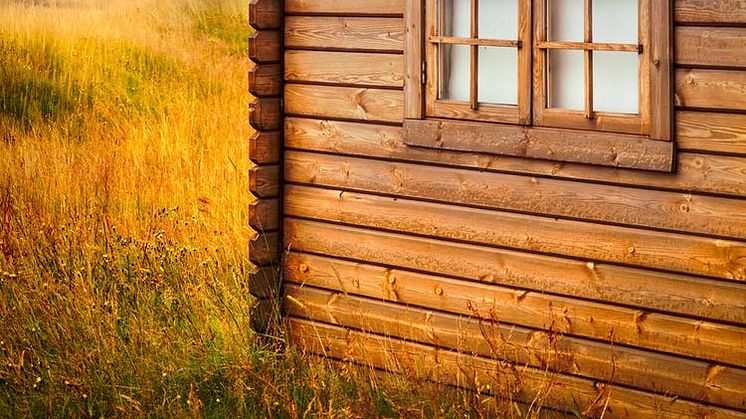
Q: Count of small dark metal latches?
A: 2